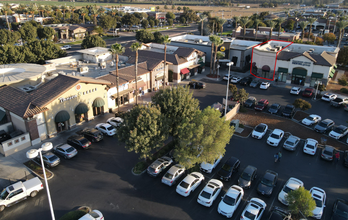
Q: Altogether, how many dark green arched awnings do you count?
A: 3